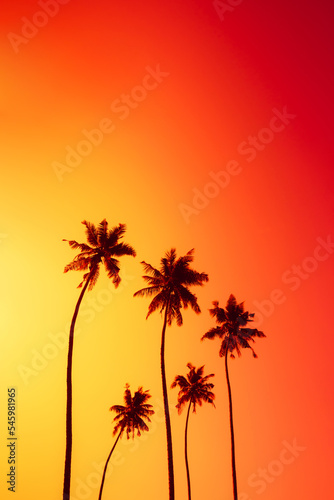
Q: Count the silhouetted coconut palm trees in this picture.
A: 5